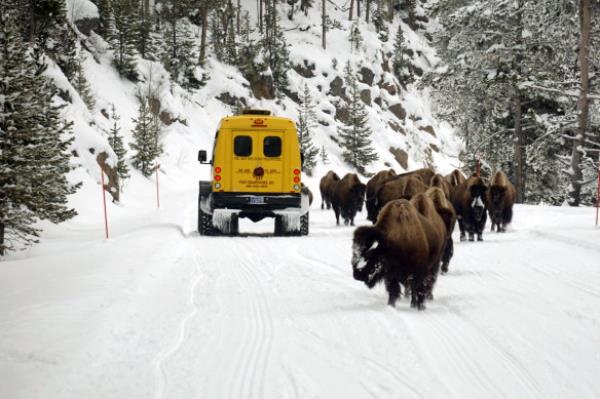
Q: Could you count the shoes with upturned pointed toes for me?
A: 0